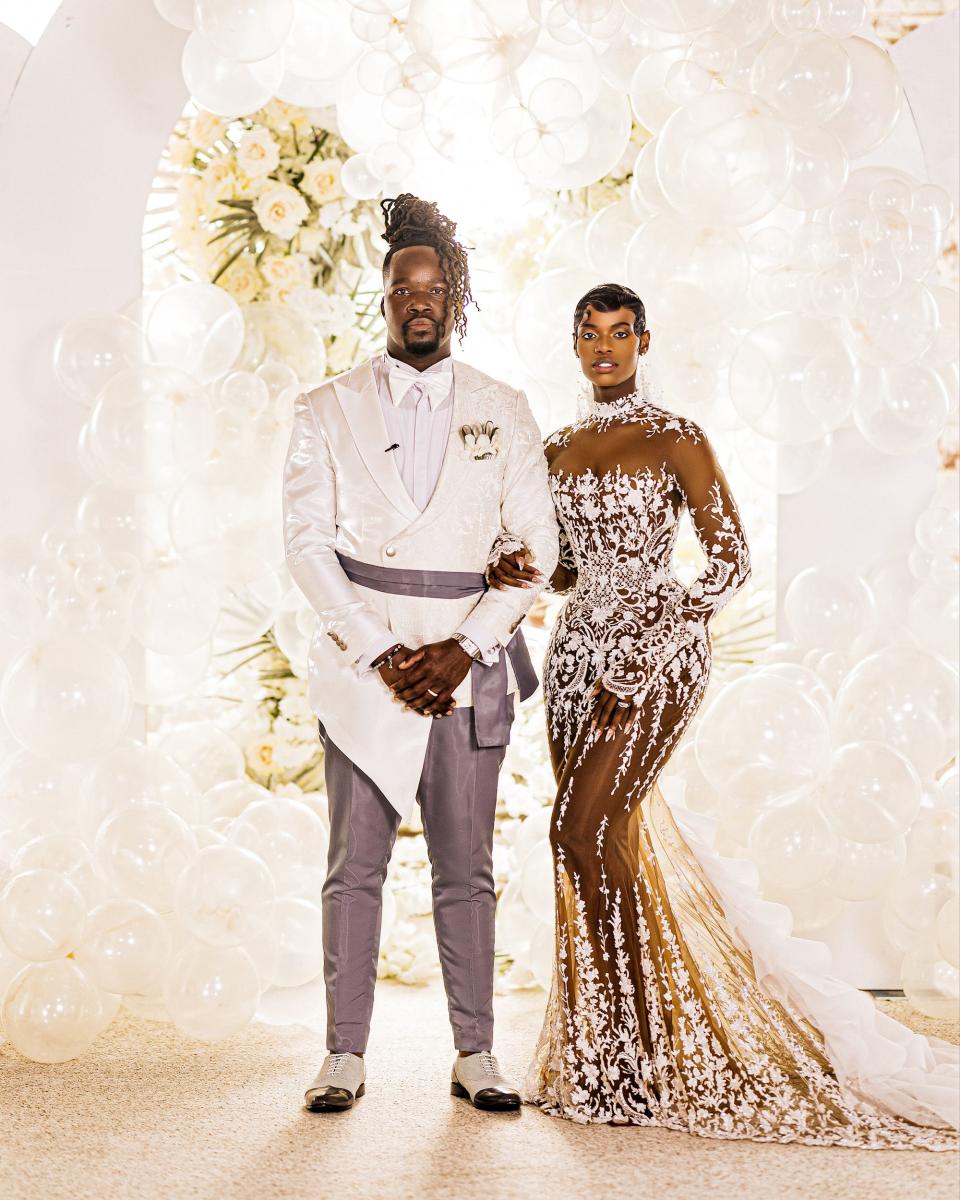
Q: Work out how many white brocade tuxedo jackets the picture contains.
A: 1